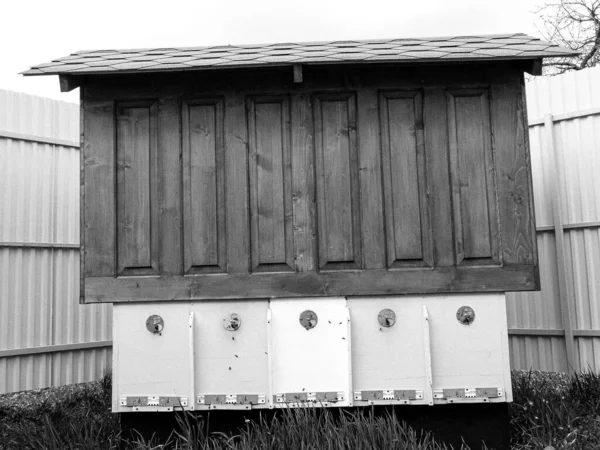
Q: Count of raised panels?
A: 6